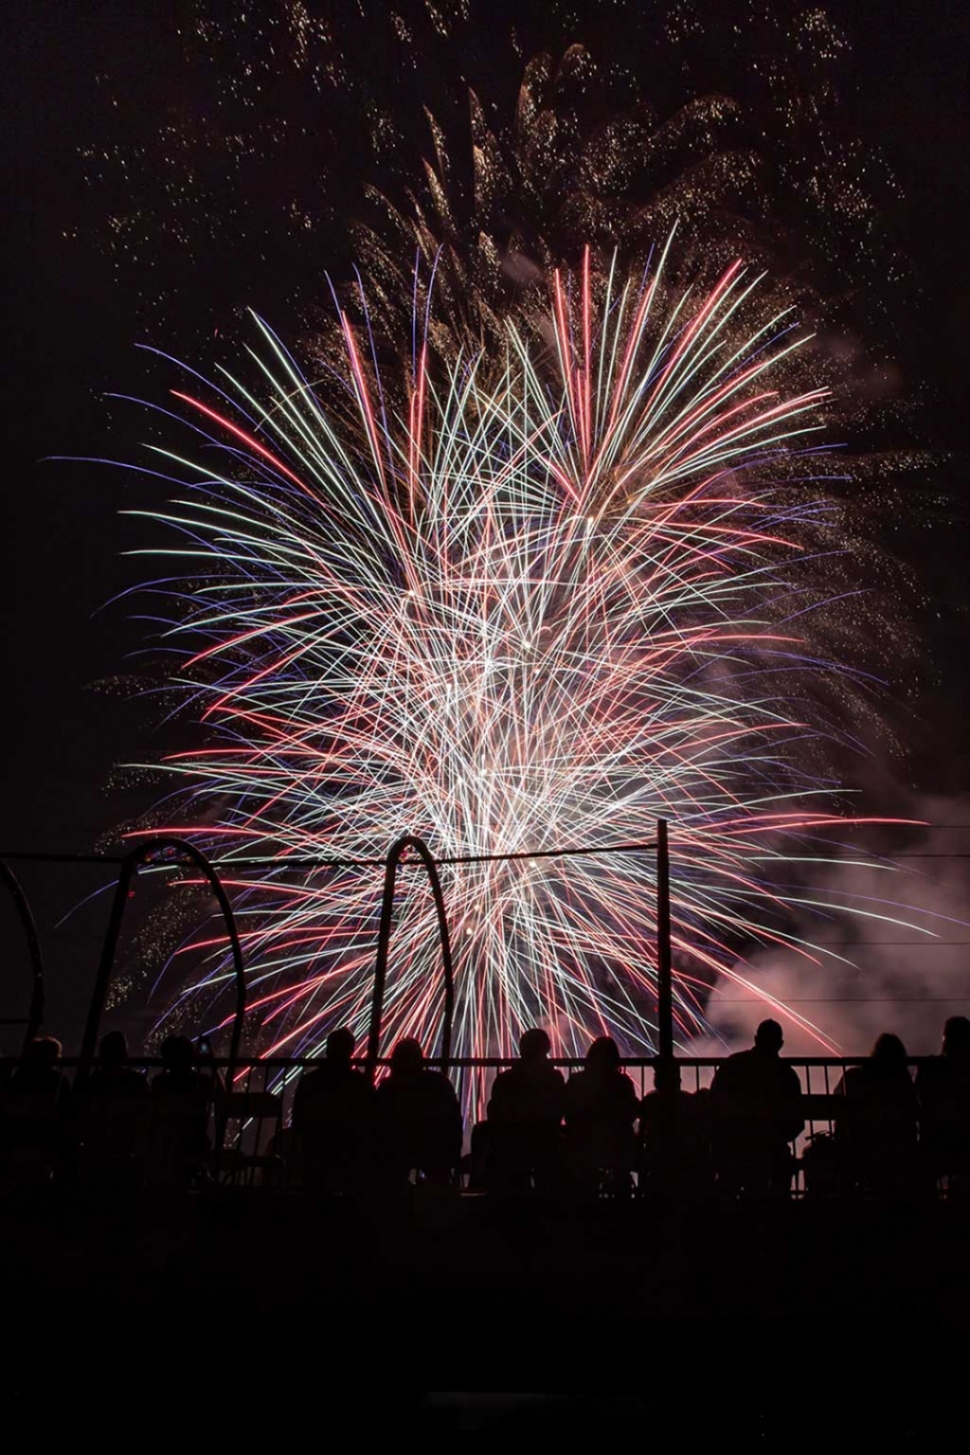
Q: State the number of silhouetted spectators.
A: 11